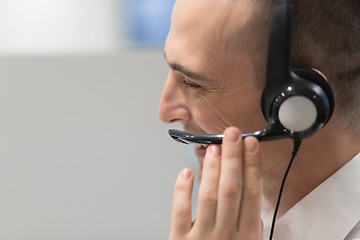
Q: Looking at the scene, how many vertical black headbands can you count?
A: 1